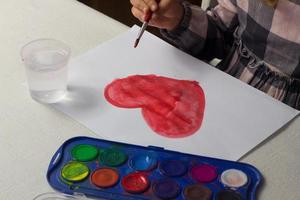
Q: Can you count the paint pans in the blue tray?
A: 12